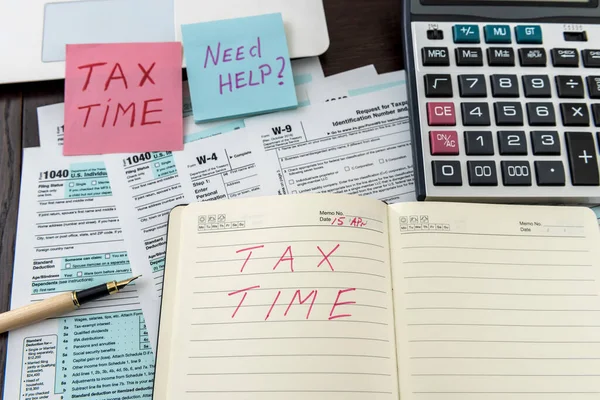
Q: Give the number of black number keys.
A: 12